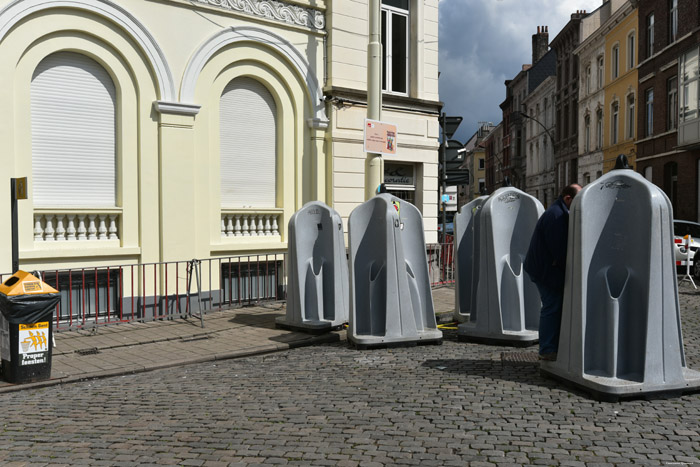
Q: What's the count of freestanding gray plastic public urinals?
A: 5